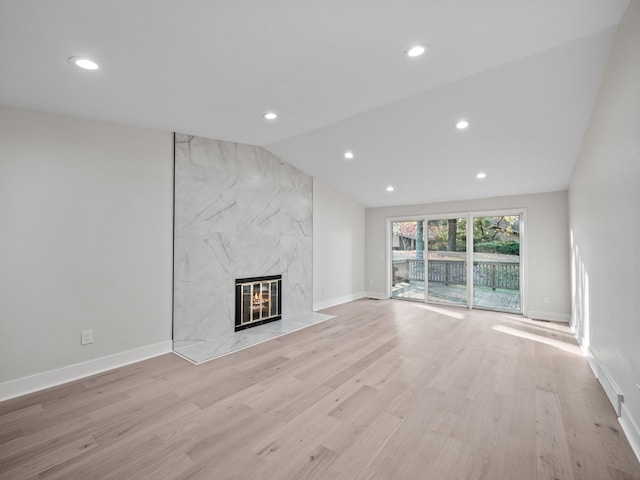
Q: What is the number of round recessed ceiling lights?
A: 7